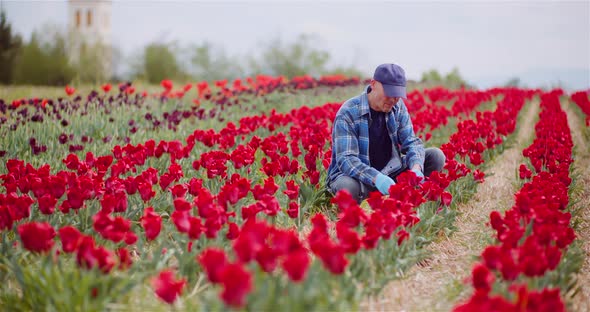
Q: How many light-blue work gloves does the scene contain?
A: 2